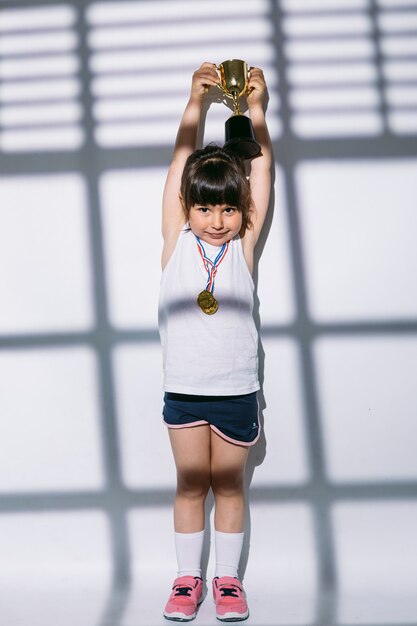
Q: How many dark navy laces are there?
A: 2